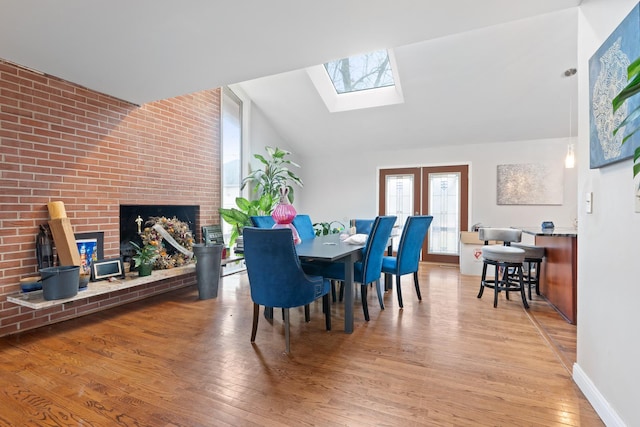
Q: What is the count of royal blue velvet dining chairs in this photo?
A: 6